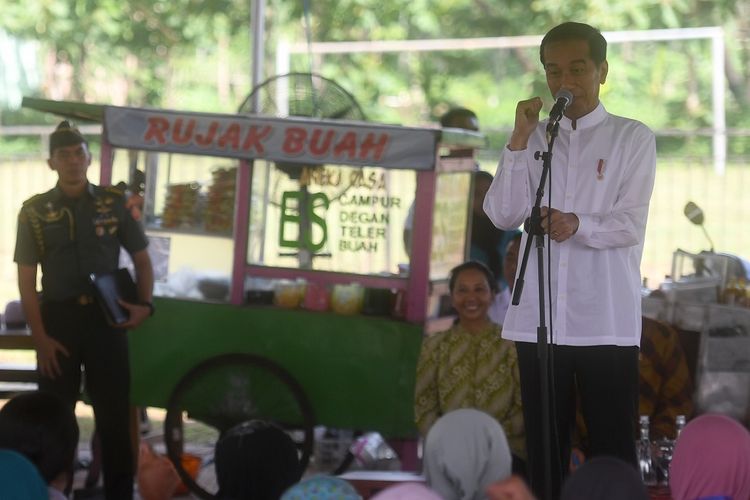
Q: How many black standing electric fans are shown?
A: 1